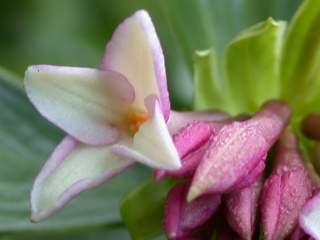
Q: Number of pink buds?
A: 5